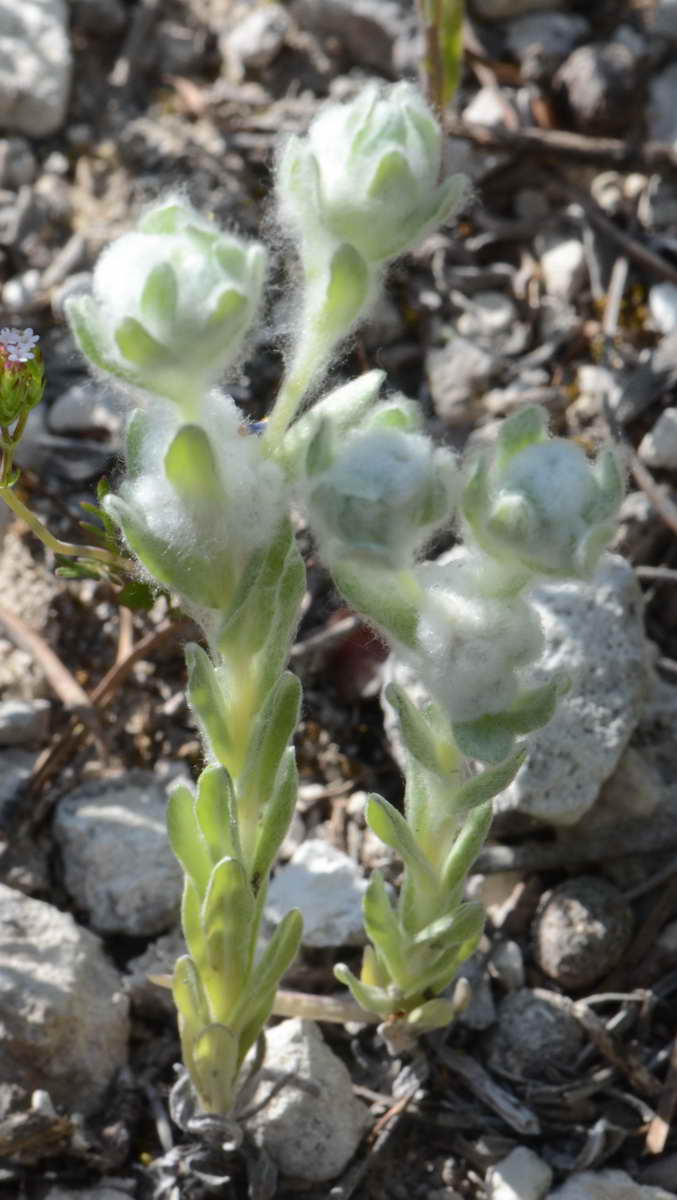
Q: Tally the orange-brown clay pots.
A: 0